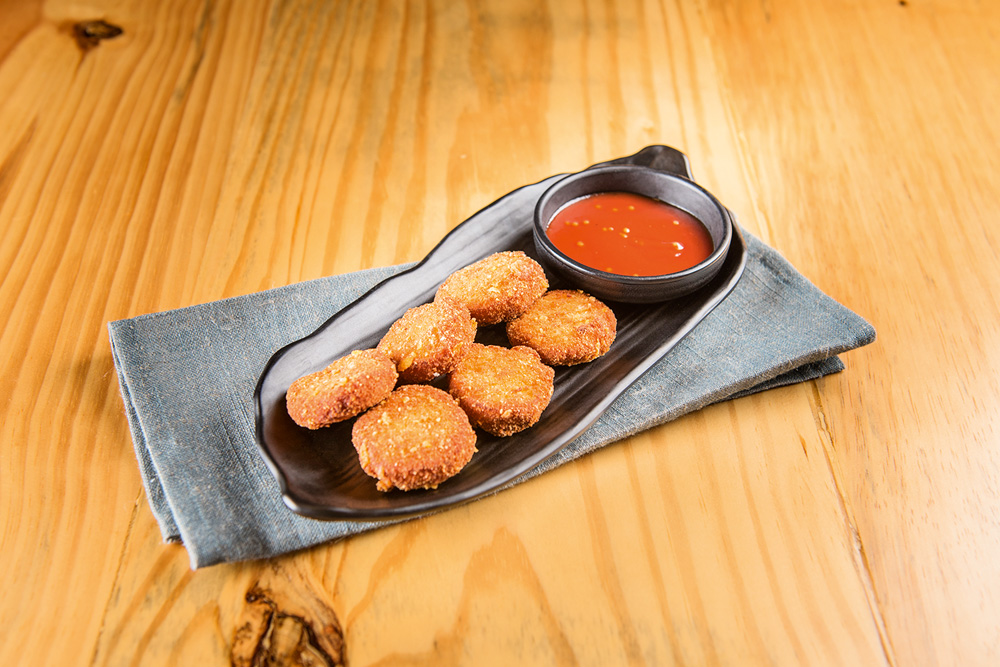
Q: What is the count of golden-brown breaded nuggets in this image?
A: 6